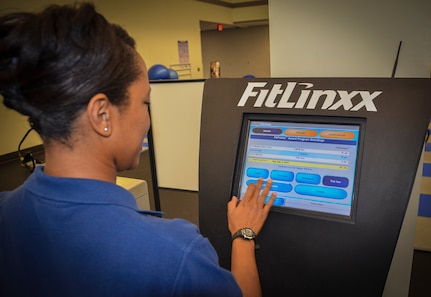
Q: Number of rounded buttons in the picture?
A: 10